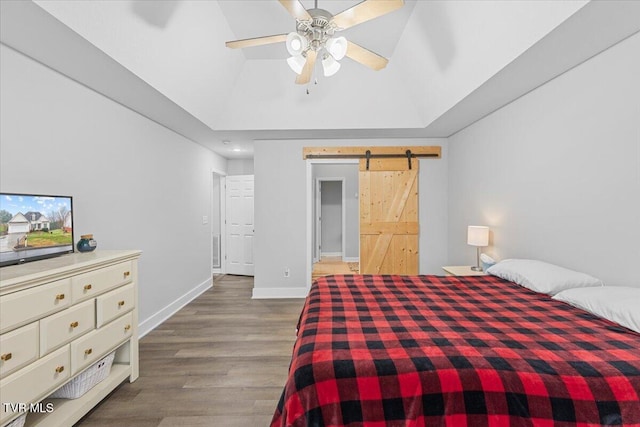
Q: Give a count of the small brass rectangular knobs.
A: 9